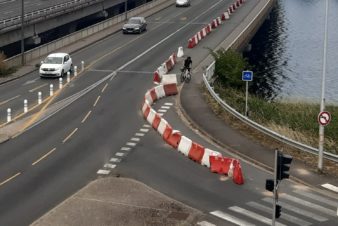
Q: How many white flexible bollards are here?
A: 8